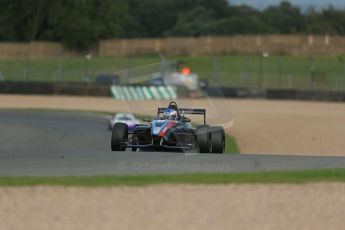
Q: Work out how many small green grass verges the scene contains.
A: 2